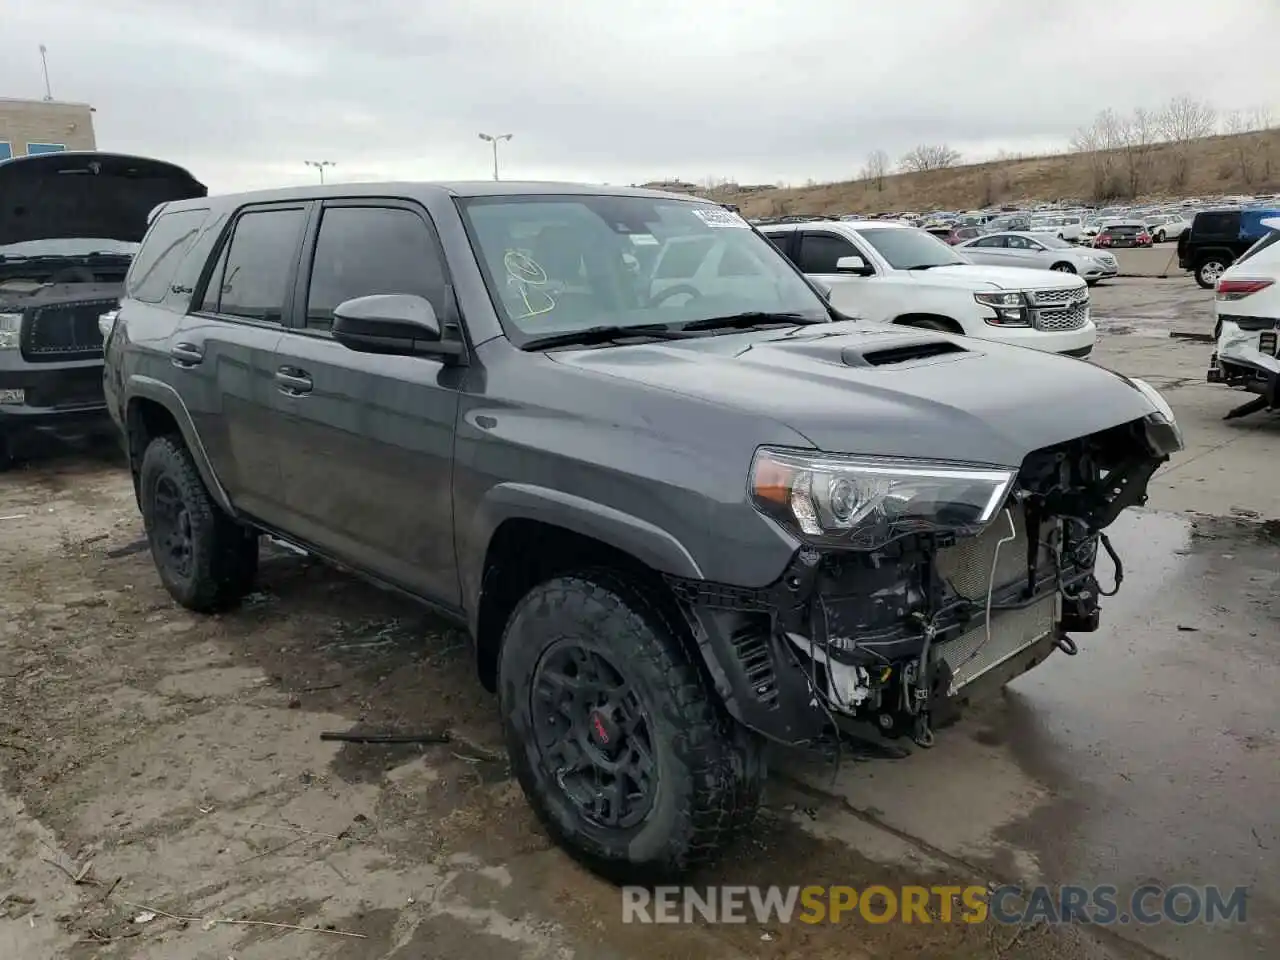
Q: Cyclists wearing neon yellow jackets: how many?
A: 0